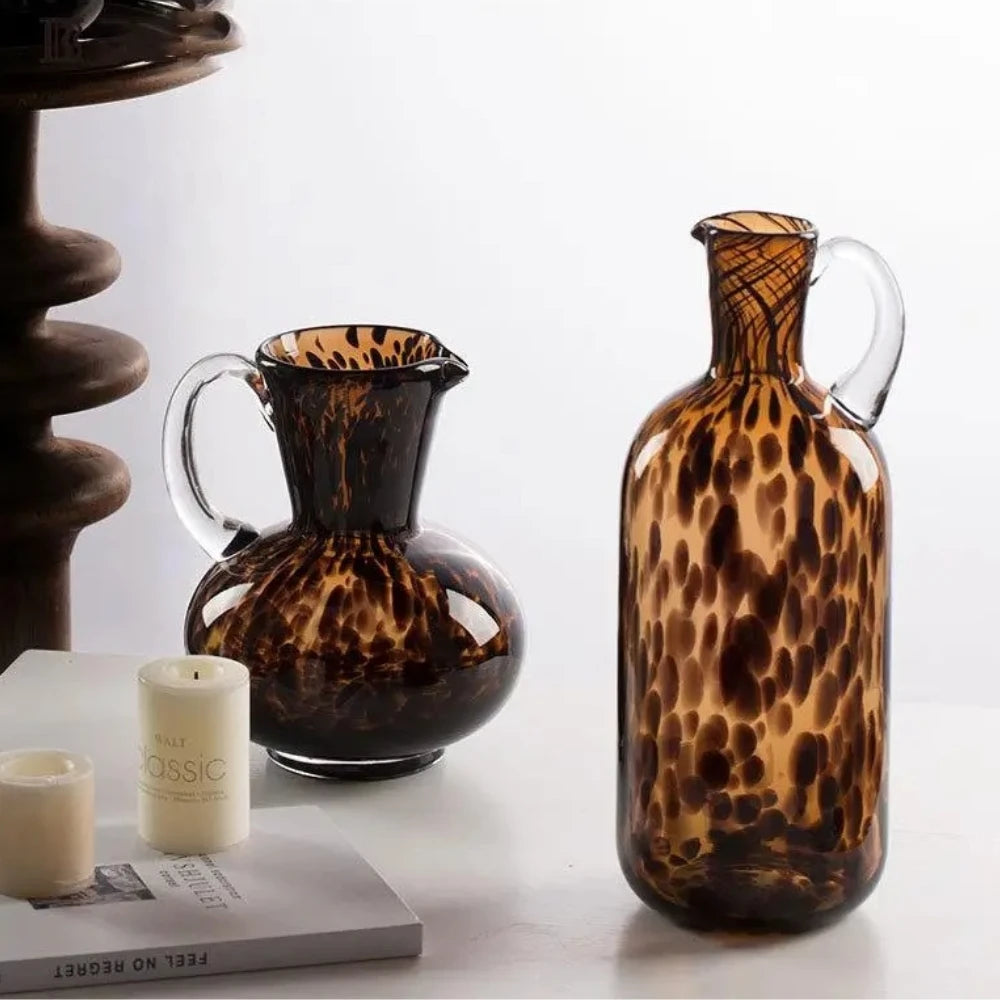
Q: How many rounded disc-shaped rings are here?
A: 3